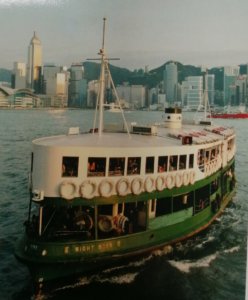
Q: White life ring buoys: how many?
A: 11